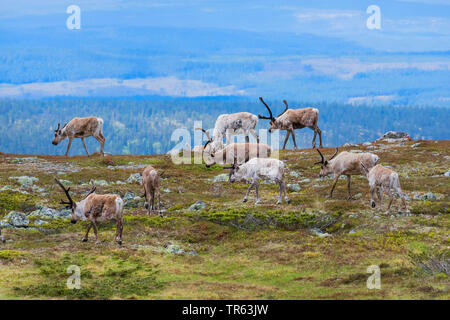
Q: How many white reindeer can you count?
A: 2